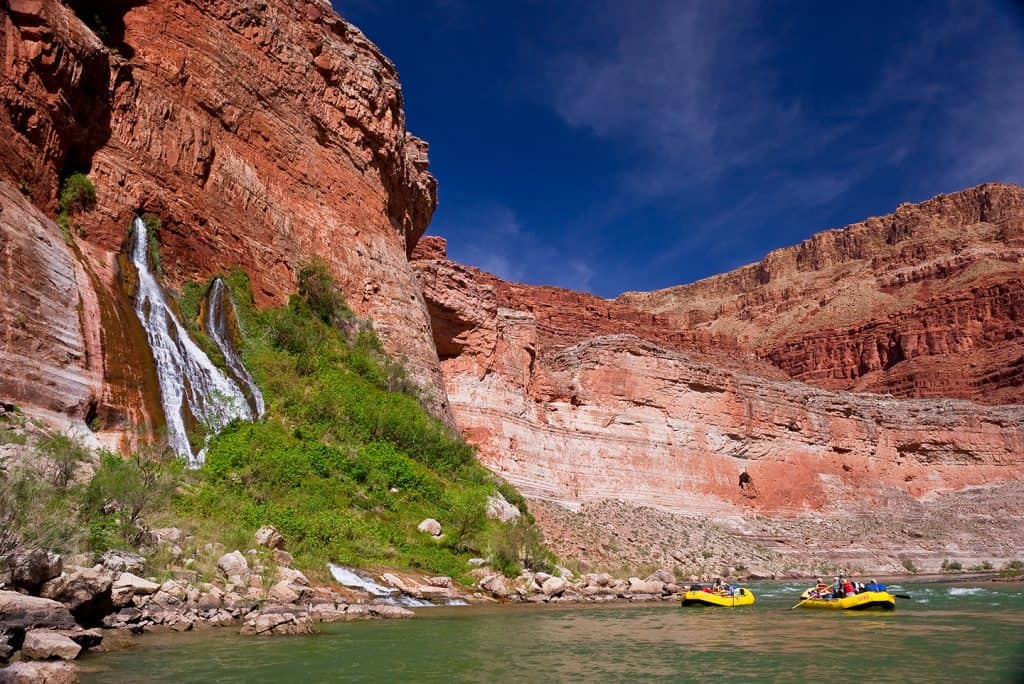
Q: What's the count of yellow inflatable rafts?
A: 2